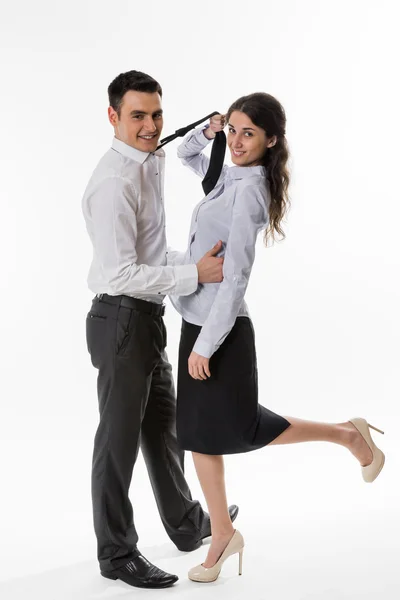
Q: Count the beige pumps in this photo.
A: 2